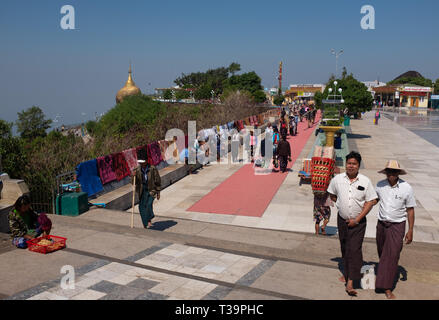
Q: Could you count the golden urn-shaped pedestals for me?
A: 1